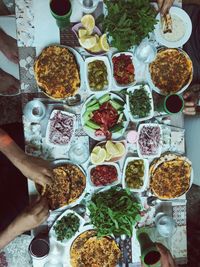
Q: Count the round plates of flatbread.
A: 5